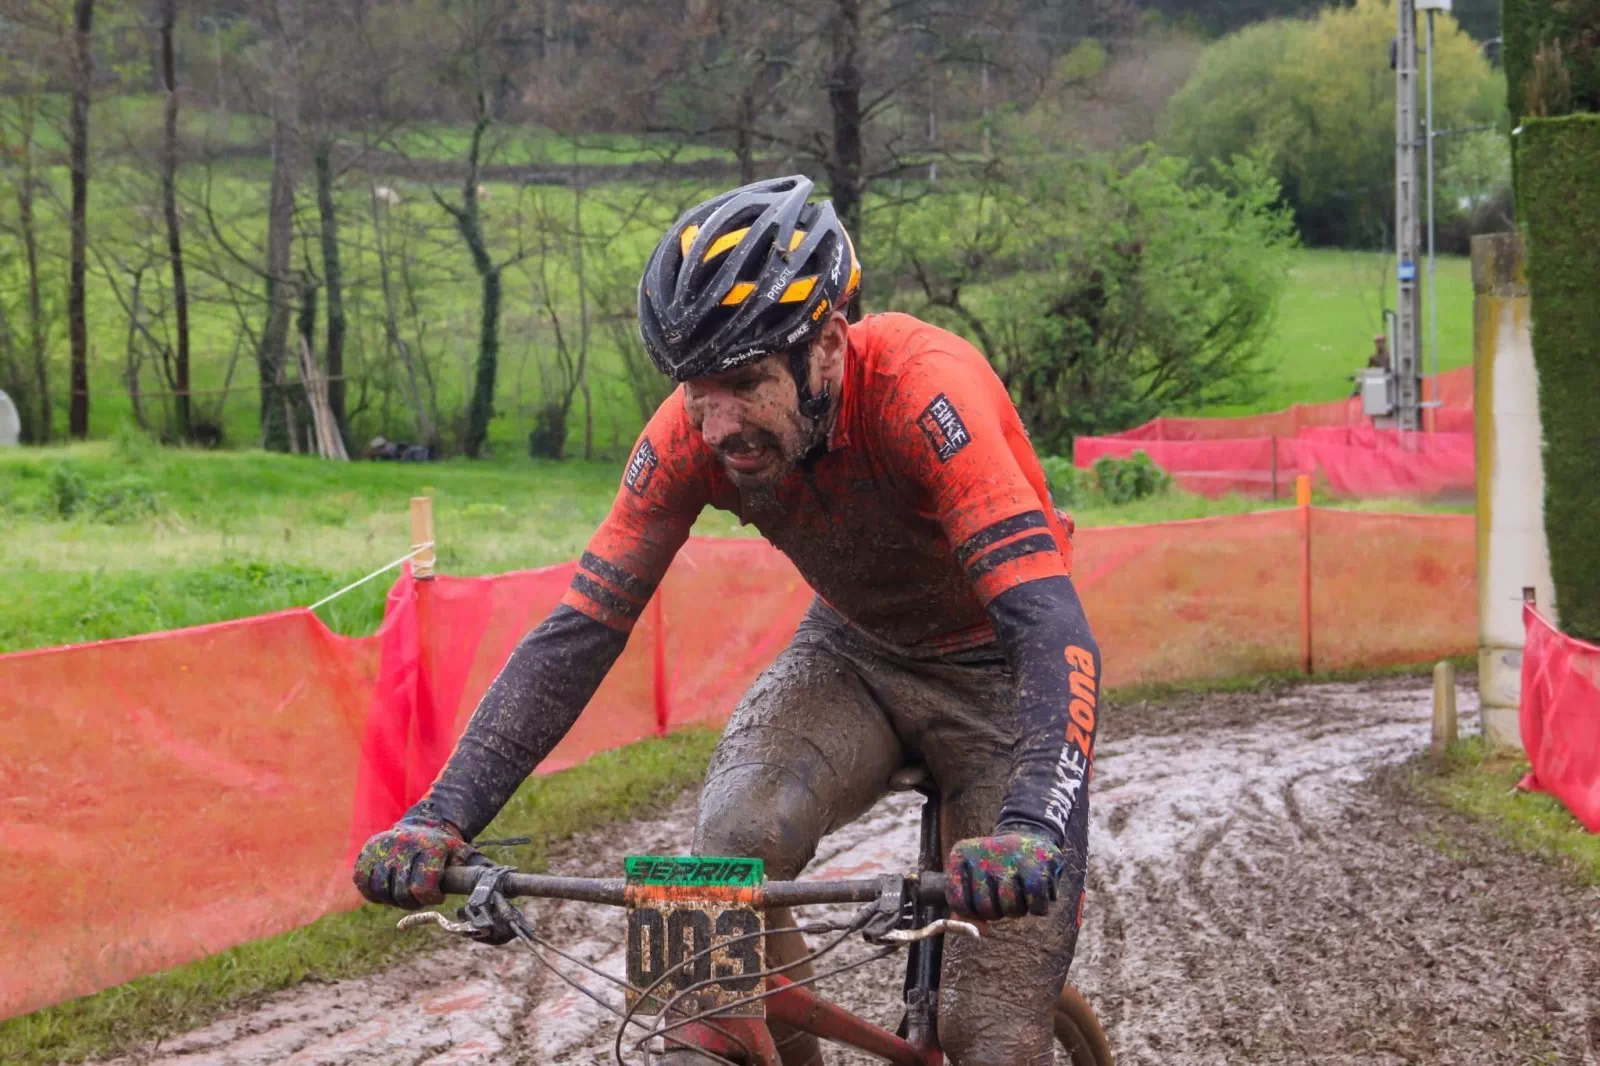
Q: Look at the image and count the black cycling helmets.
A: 1